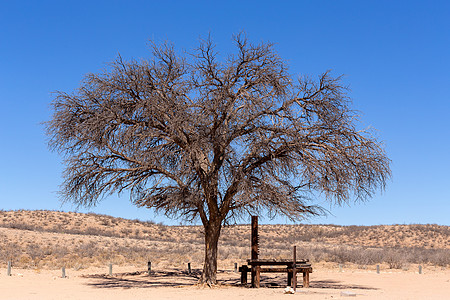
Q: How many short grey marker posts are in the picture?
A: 9